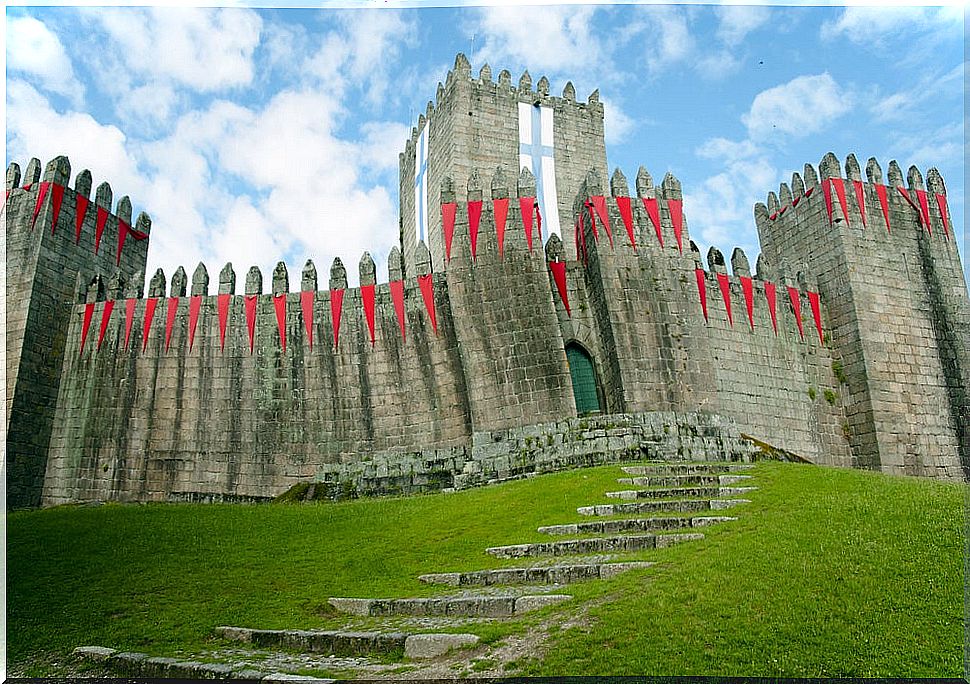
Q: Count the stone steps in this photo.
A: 10